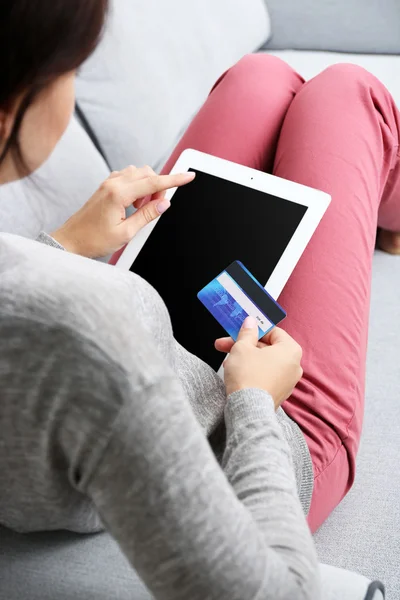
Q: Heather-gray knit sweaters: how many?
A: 1